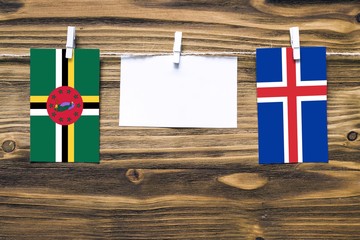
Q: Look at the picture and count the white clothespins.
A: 3